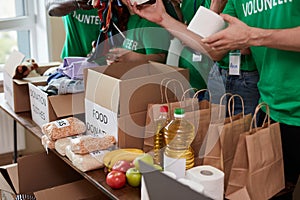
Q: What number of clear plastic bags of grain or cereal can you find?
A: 5